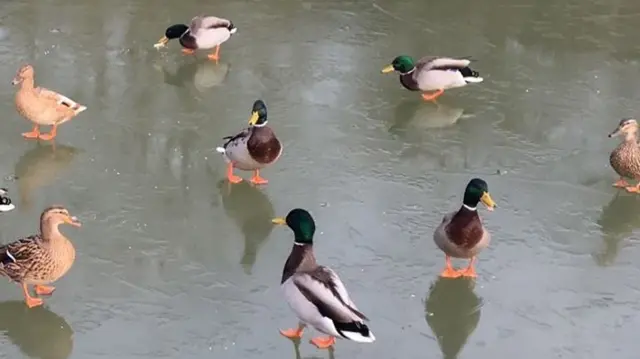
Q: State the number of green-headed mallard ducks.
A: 5